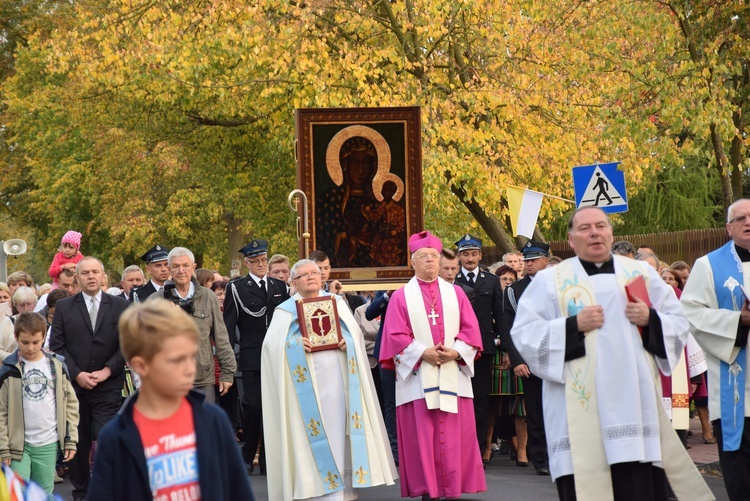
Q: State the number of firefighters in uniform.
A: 4